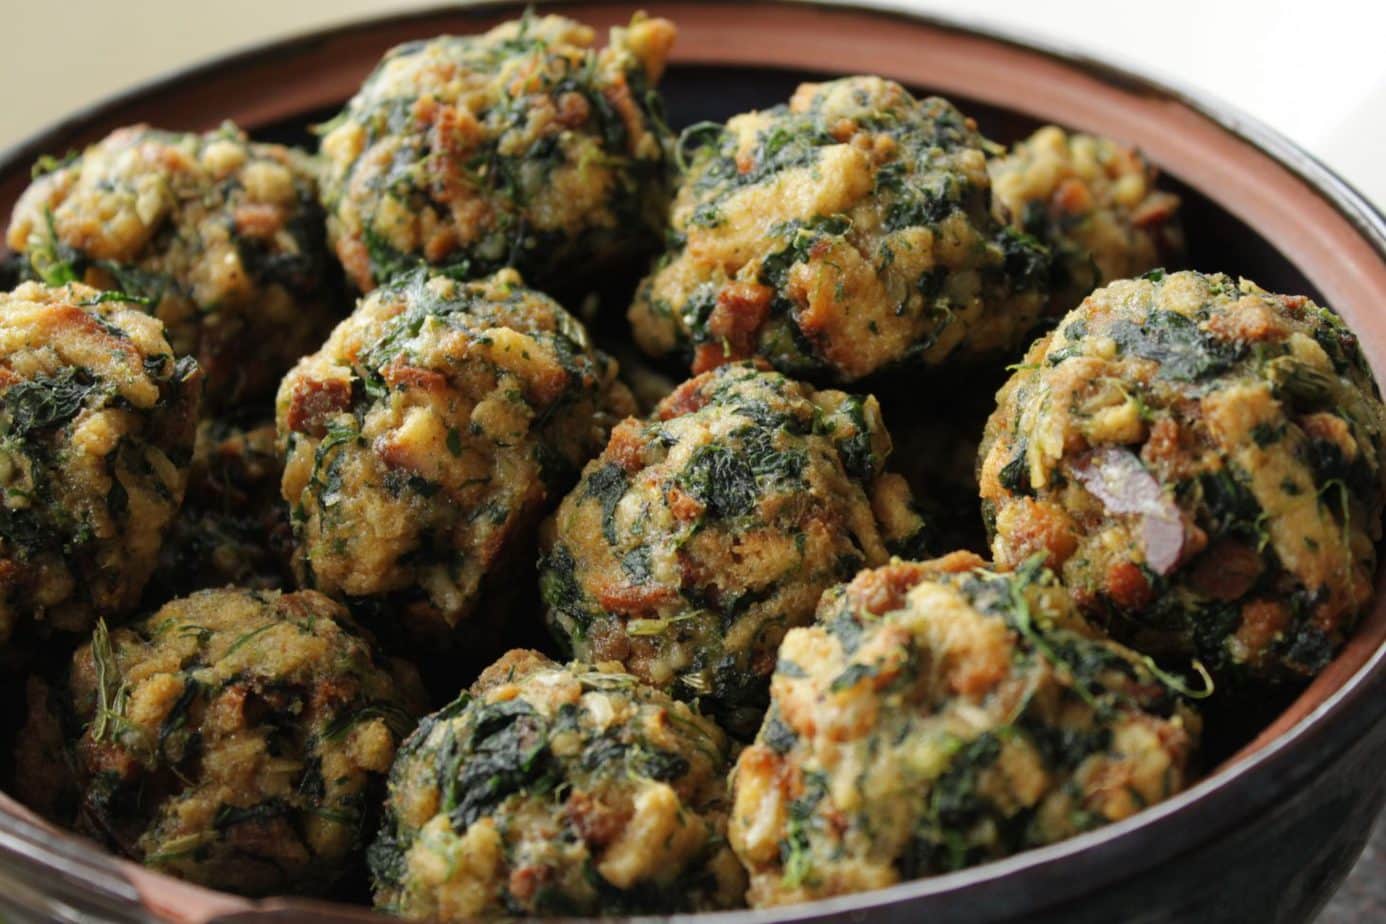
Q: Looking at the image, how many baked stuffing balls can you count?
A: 11